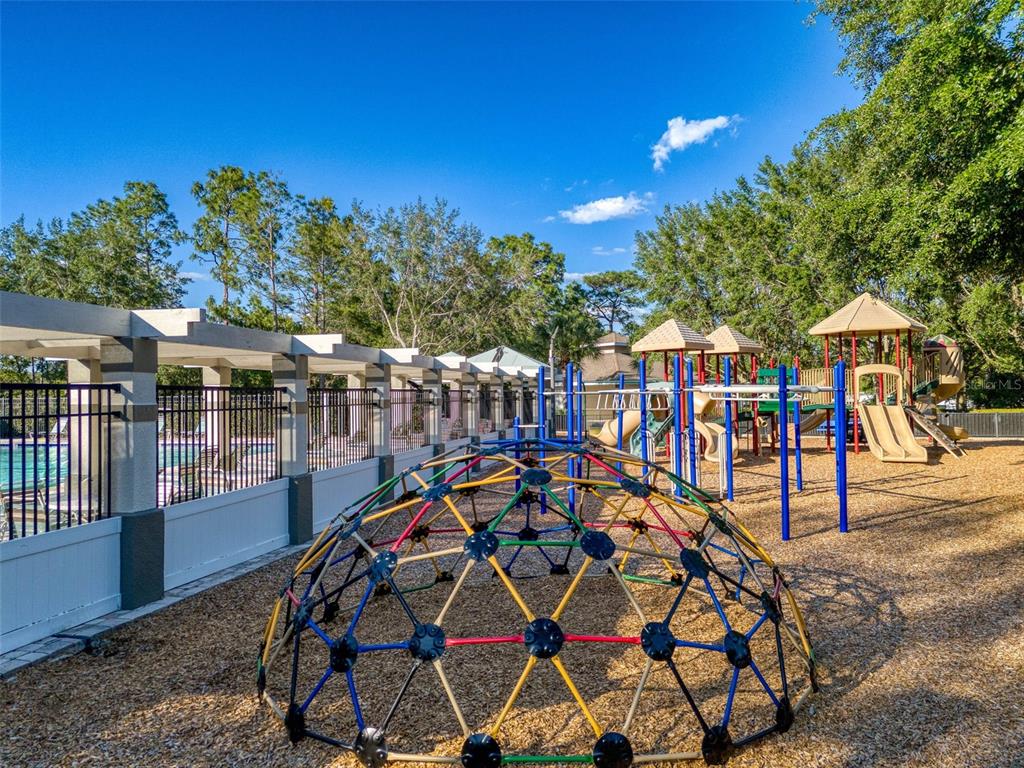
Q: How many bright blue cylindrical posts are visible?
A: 13